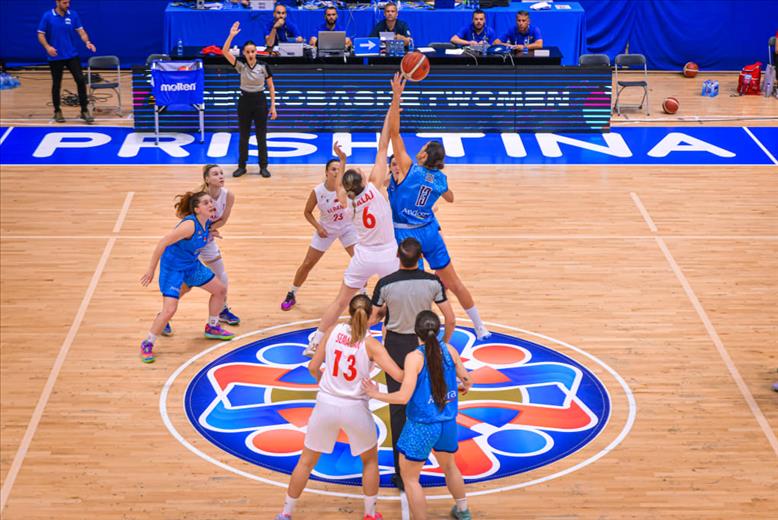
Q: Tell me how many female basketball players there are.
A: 8